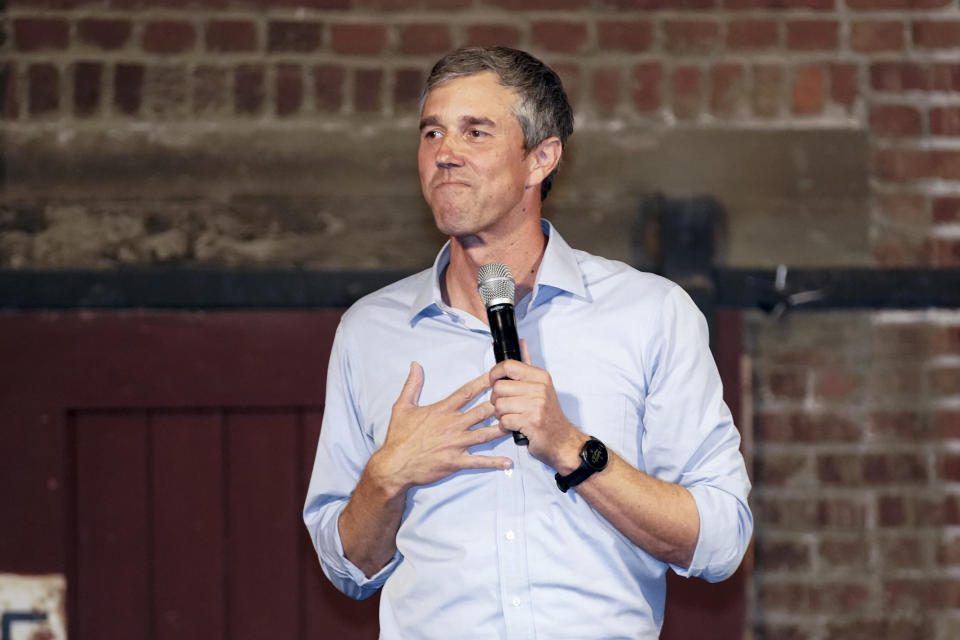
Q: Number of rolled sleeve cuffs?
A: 2